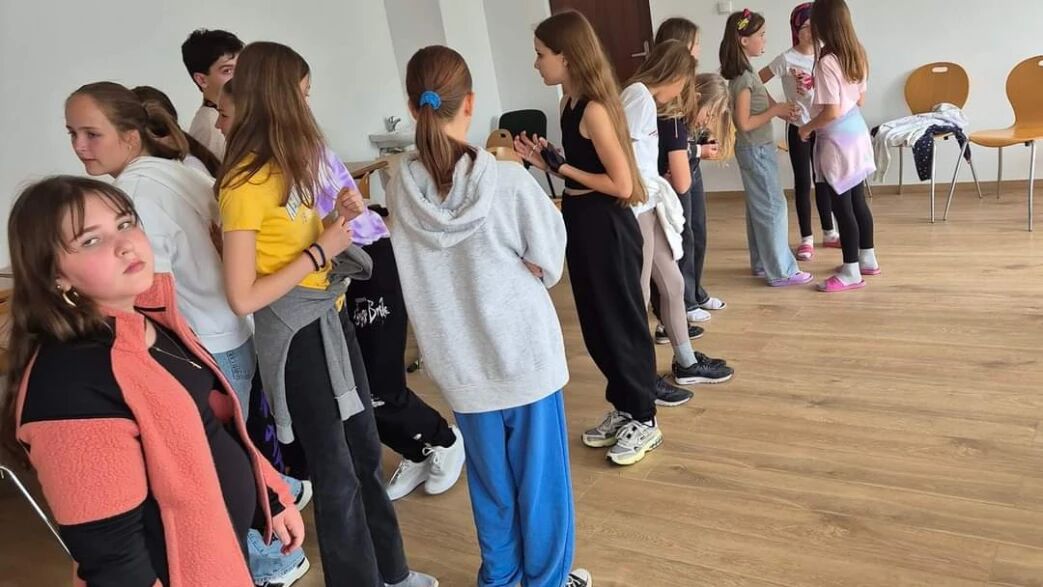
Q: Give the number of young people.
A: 14